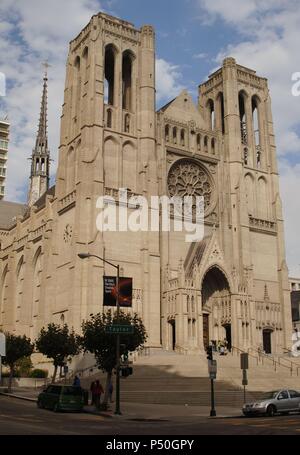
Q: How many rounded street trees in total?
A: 3